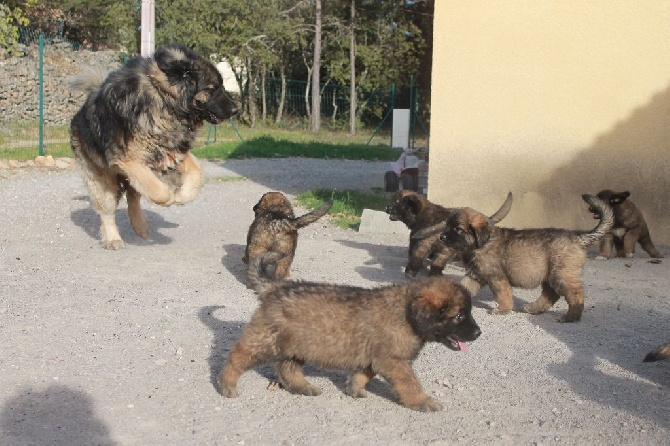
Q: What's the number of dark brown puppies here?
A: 5